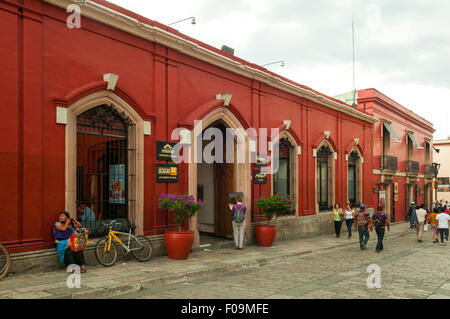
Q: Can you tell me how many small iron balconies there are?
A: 3